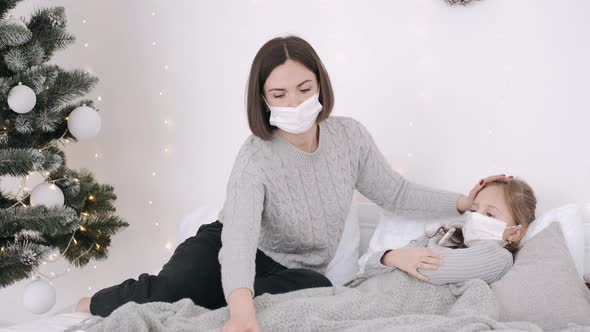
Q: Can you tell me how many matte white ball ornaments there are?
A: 4